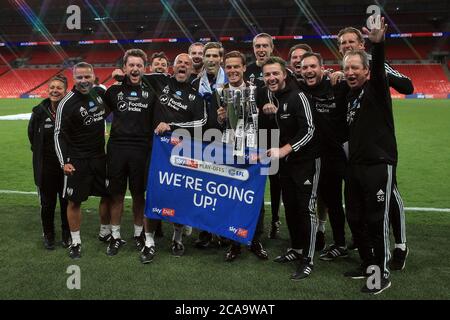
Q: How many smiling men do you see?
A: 13